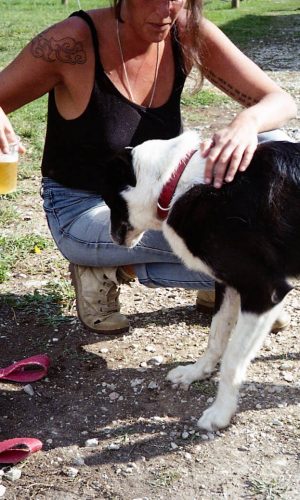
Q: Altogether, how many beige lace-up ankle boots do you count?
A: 2